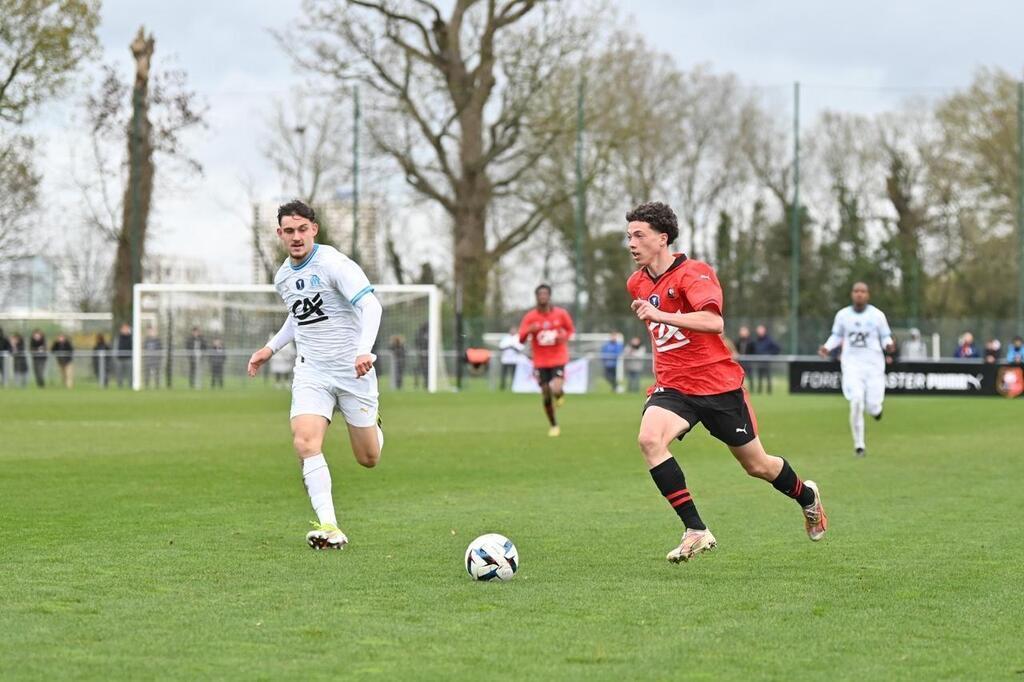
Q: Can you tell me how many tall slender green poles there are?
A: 5